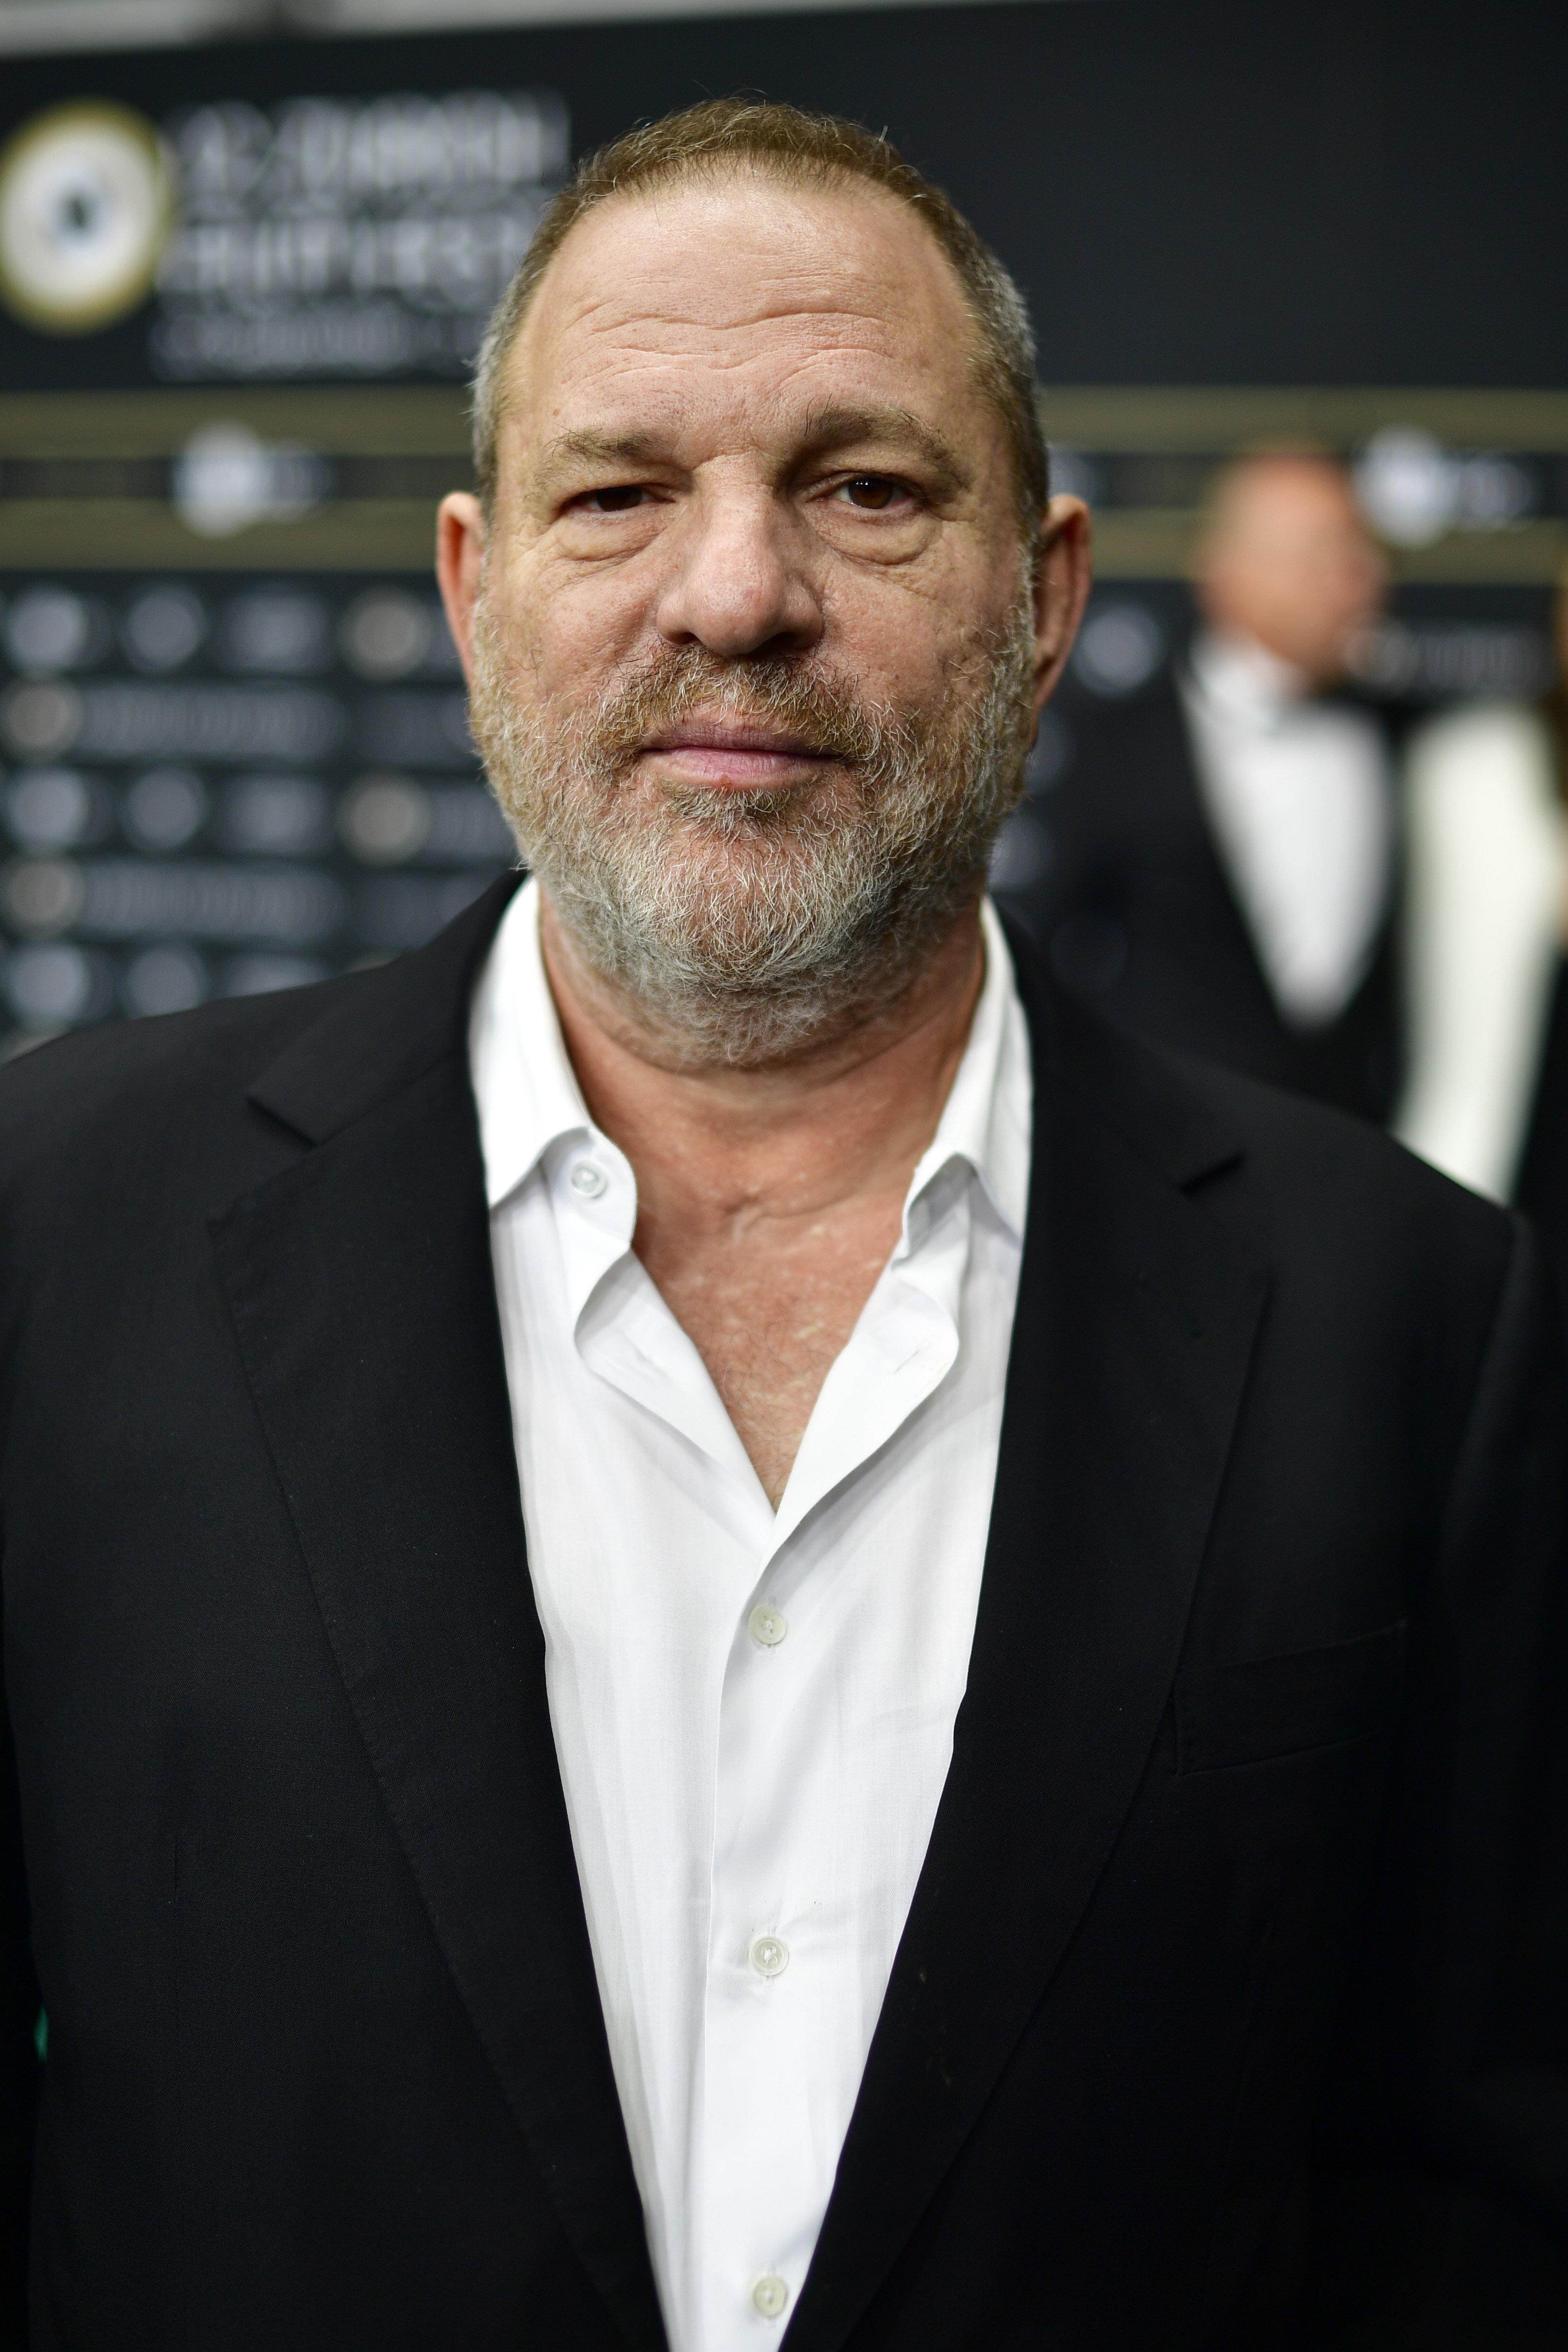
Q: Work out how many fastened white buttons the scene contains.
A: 3